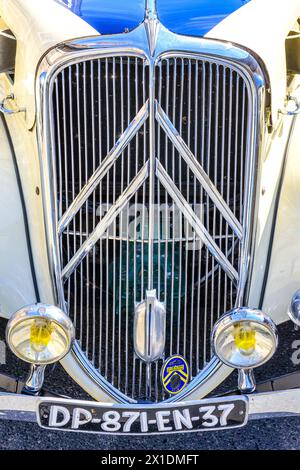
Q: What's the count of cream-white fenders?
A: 2